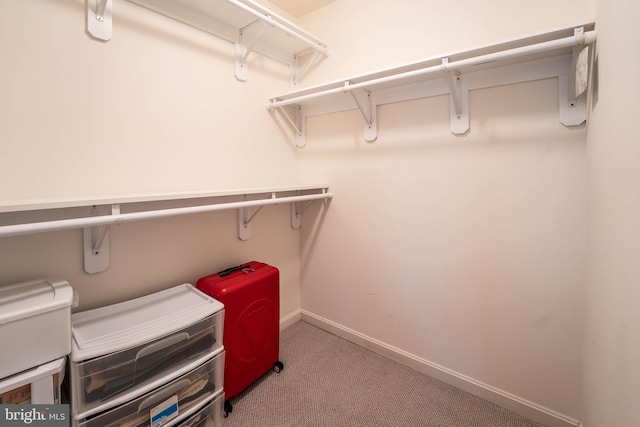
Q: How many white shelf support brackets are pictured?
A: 10